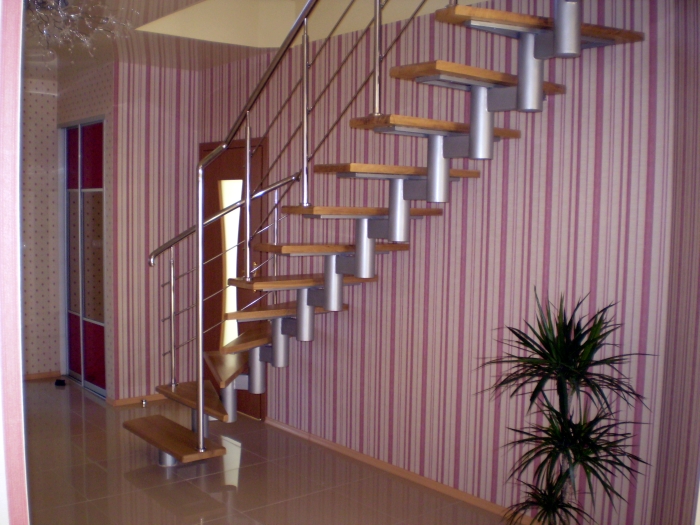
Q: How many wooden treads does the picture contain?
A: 12